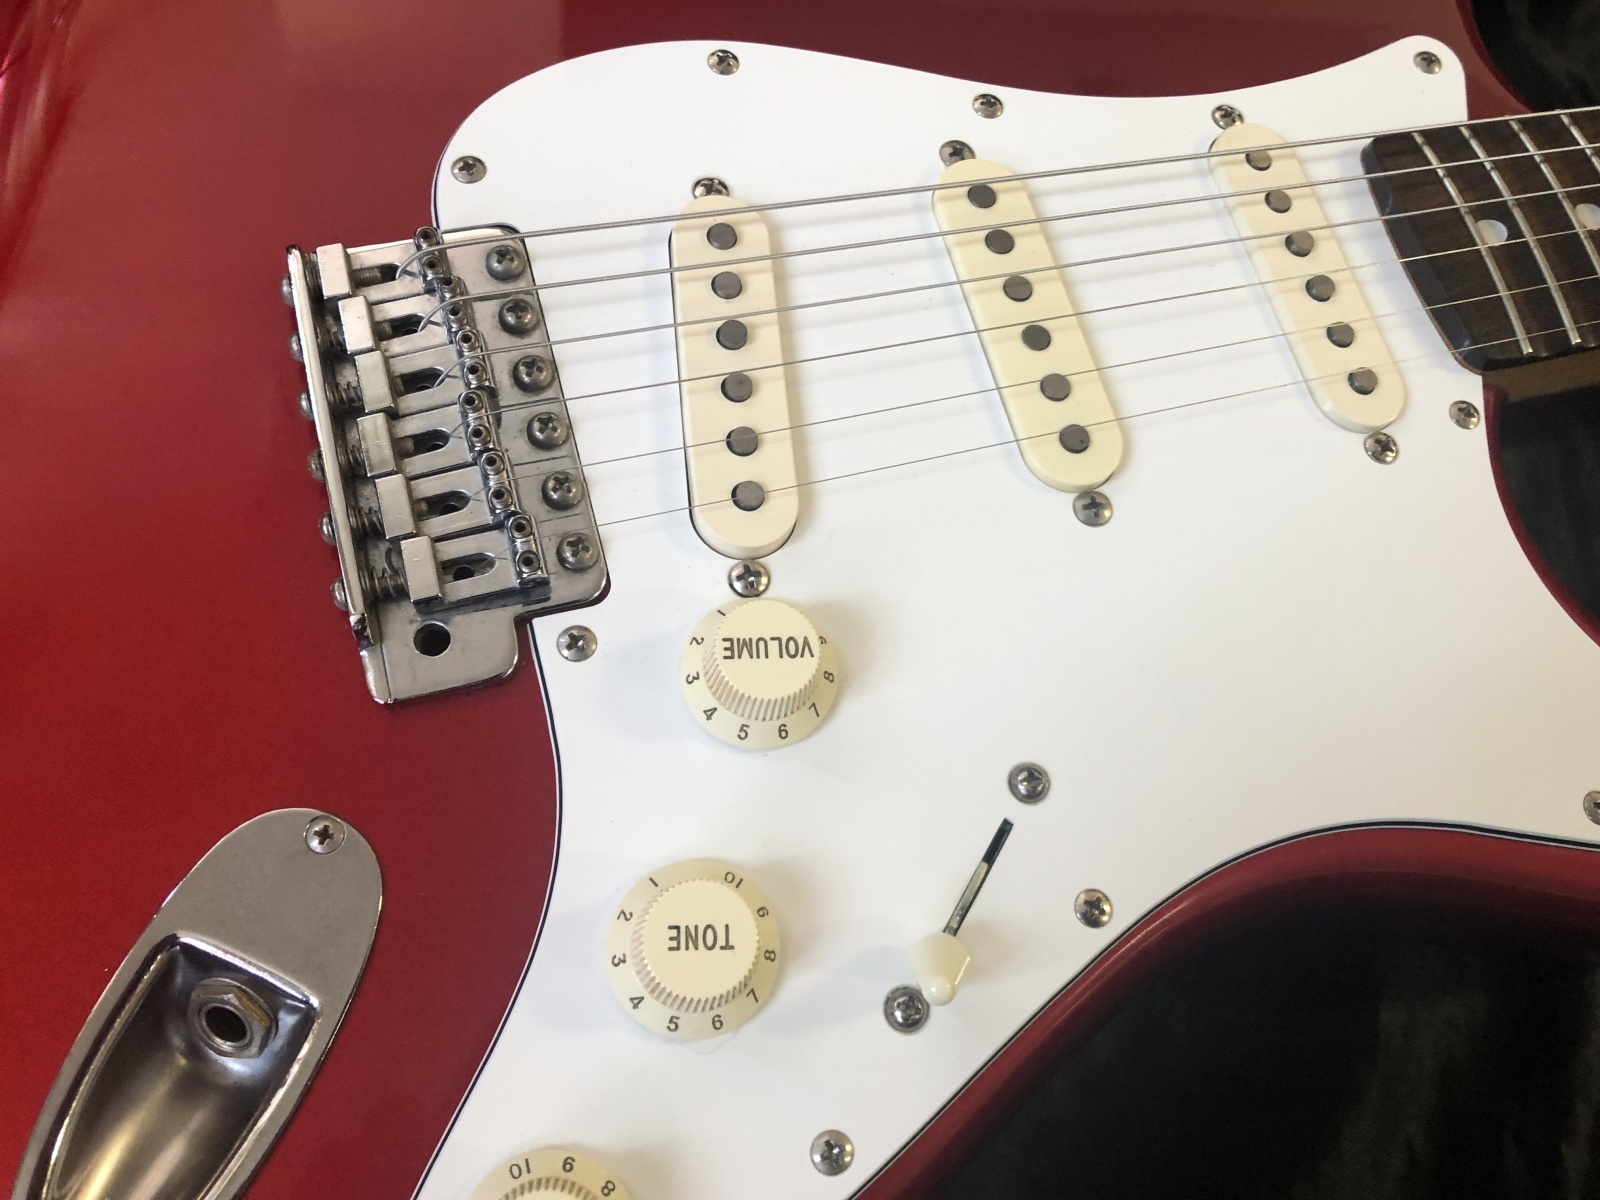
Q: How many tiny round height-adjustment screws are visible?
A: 12